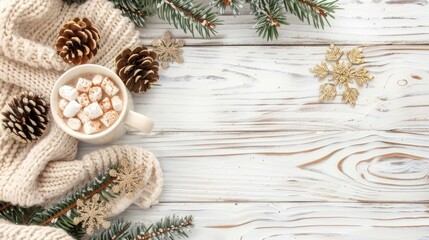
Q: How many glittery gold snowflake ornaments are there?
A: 4